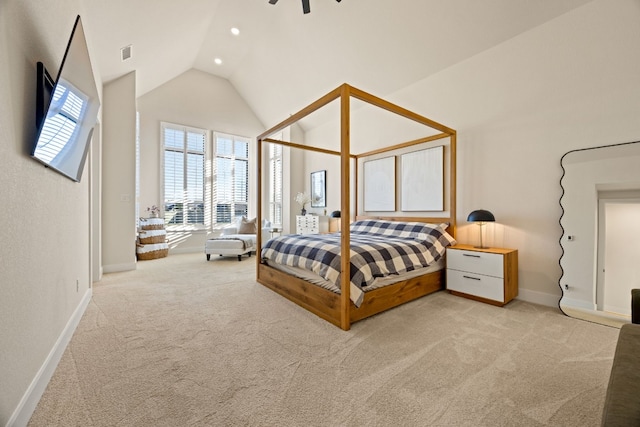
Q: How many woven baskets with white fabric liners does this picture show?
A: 3